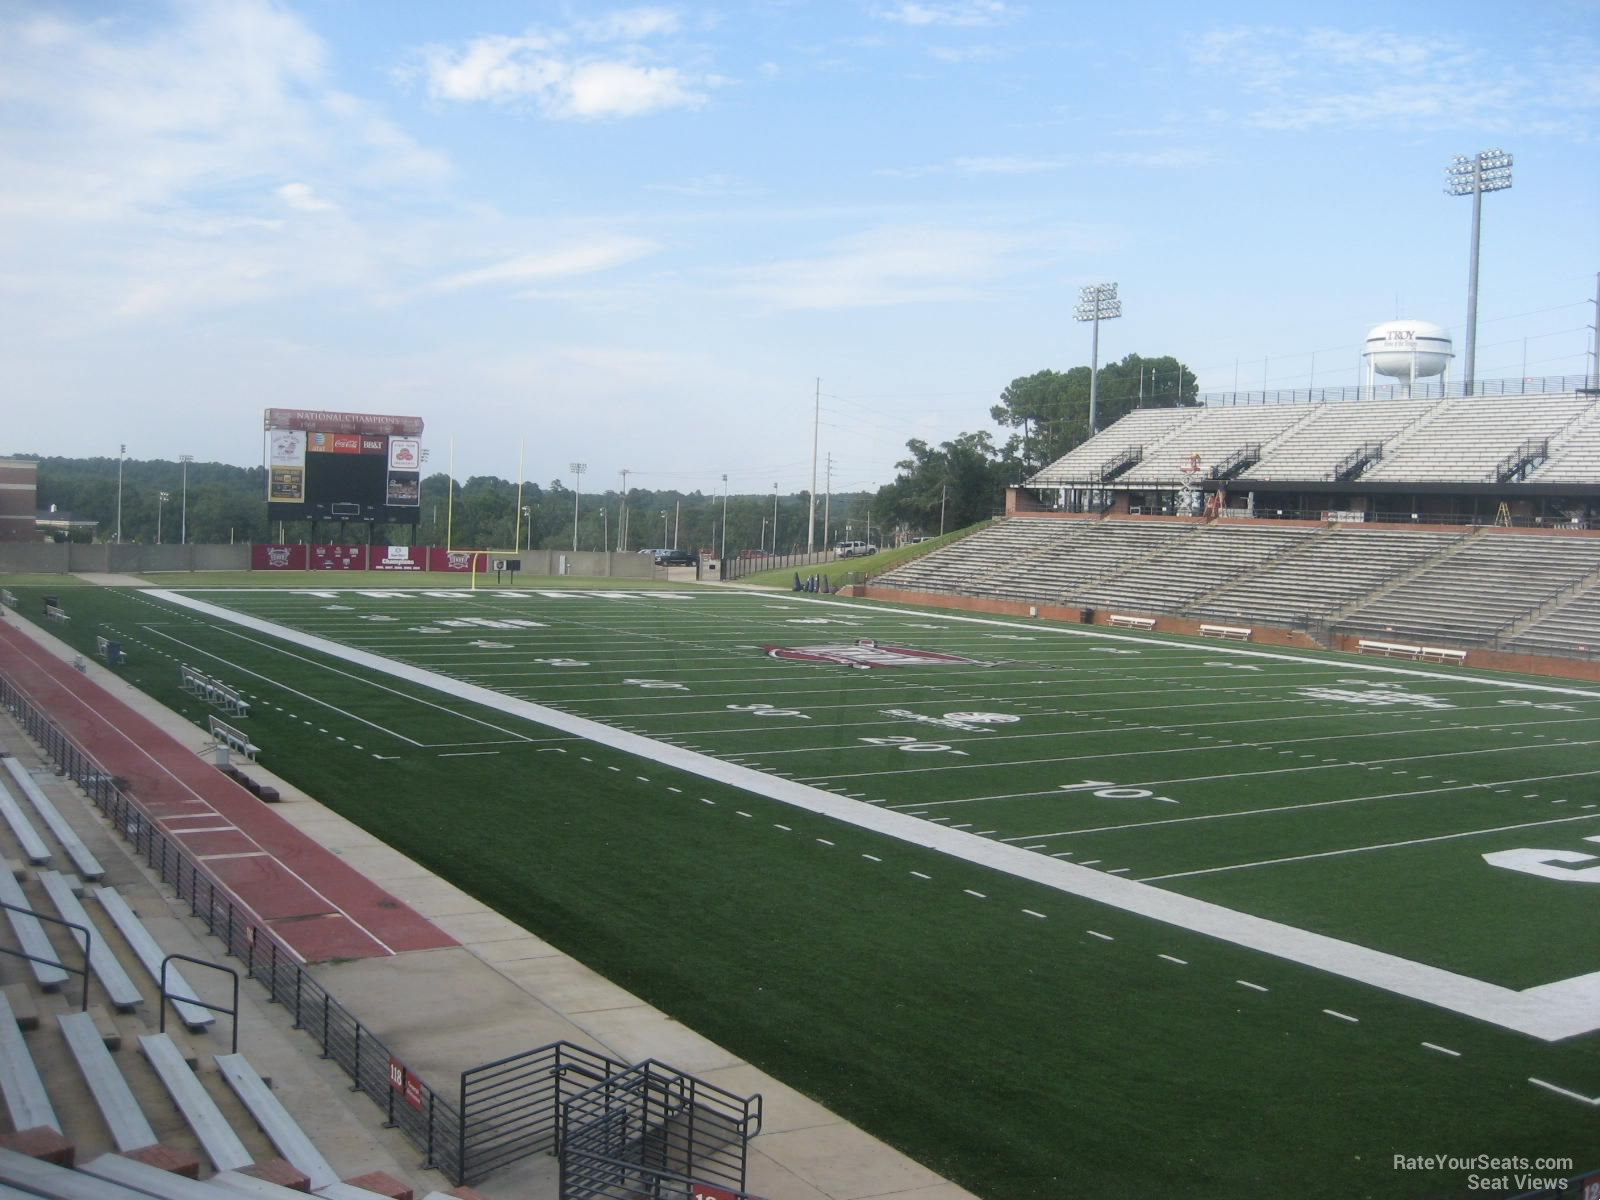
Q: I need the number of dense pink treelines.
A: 0